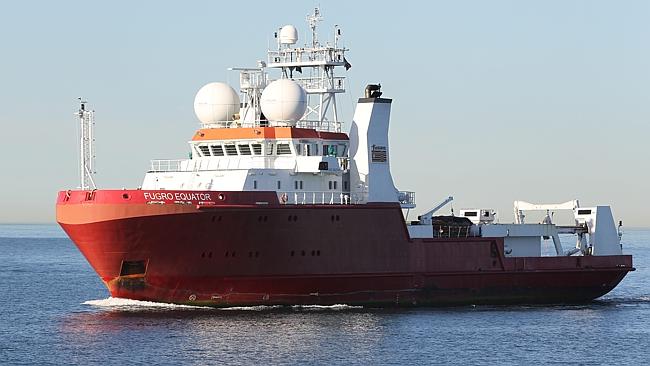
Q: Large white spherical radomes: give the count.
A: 2